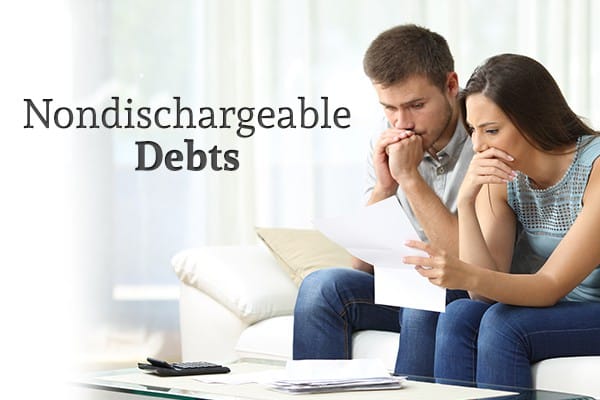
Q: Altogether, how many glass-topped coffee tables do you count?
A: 1